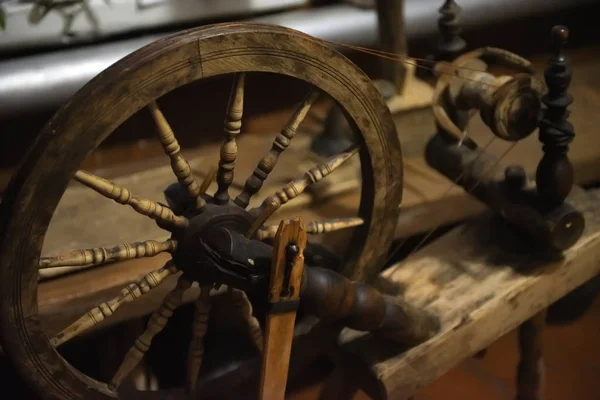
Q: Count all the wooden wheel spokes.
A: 11